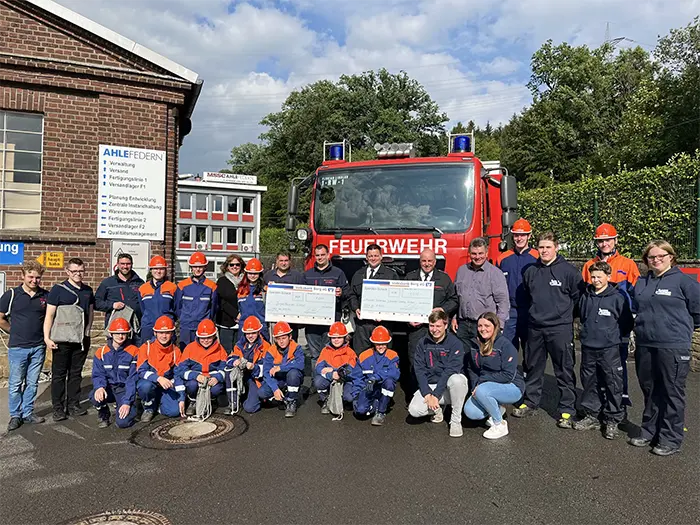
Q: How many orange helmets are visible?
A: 12